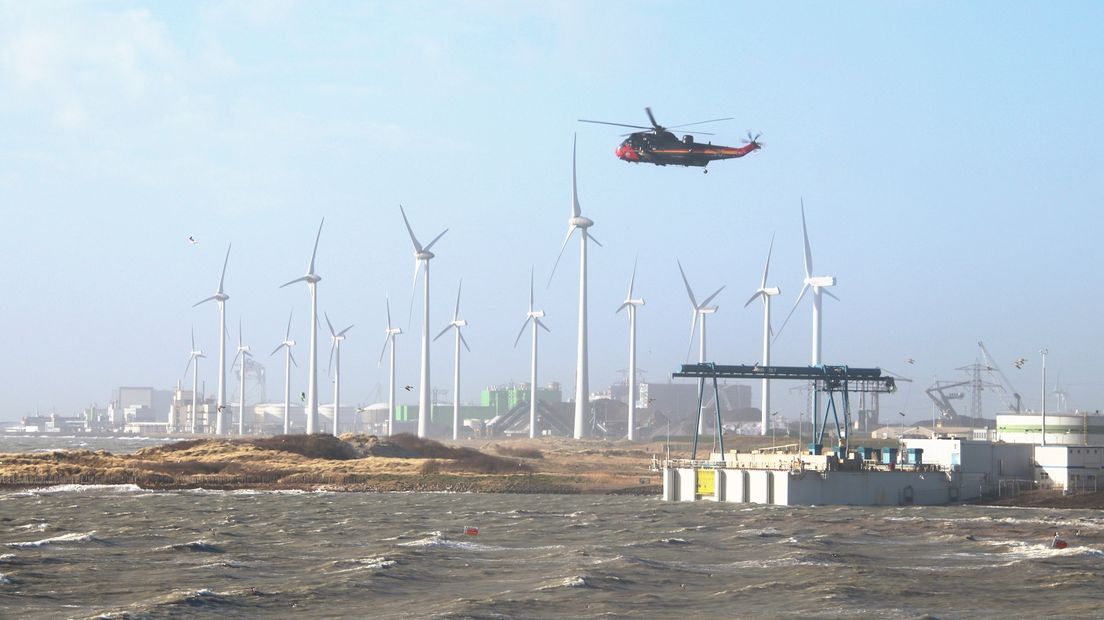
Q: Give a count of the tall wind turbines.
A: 15